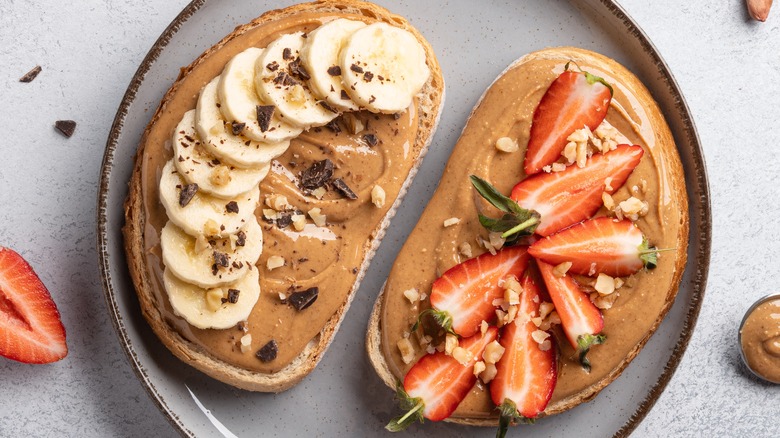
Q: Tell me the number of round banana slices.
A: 9